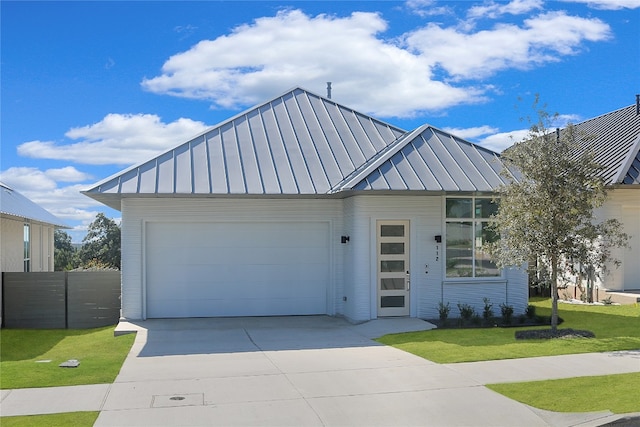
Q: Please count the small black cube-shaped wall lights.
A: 2